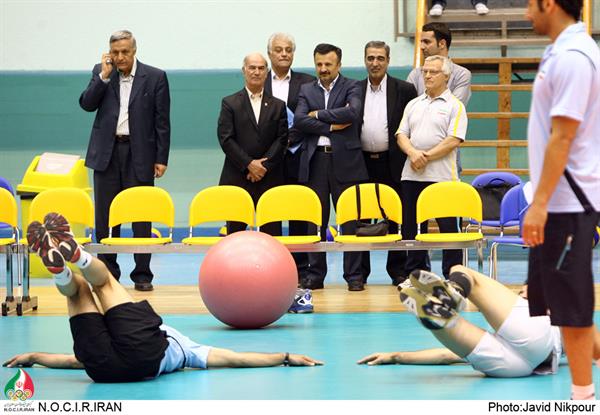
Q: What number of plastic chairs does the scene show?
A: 10